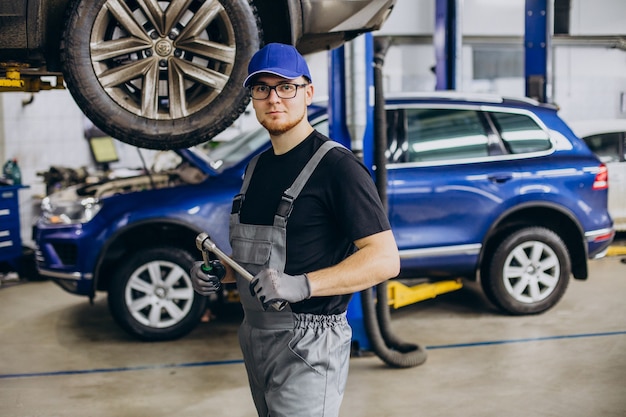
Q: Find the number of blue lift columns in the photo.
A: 3